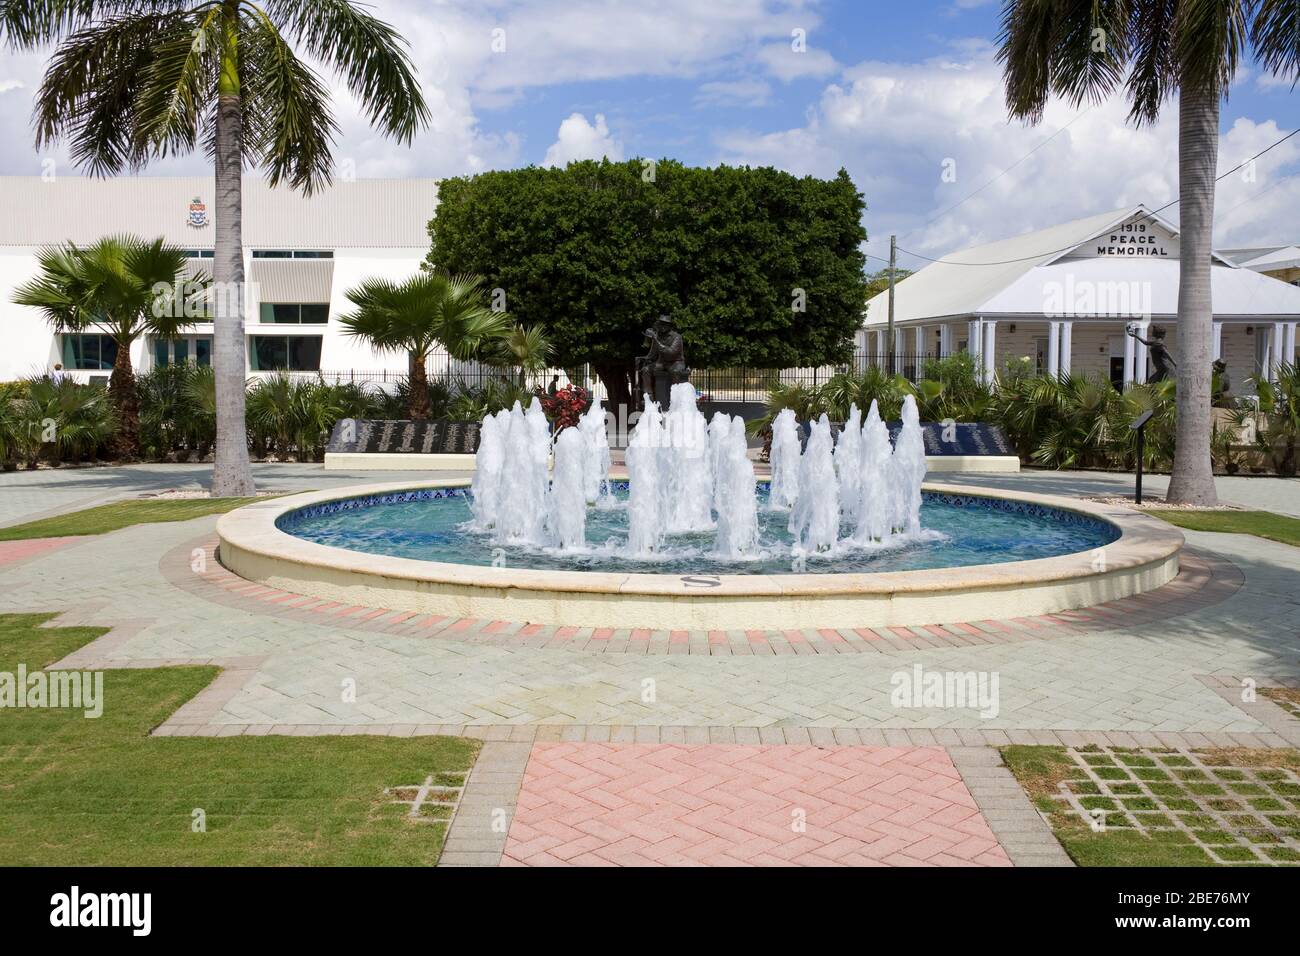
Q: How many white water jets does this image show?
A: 15